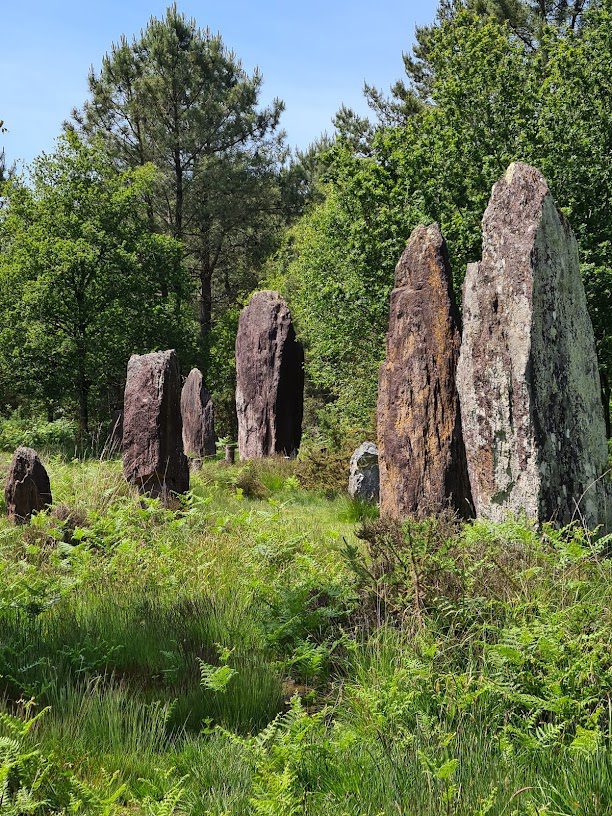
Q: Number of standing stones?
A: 7